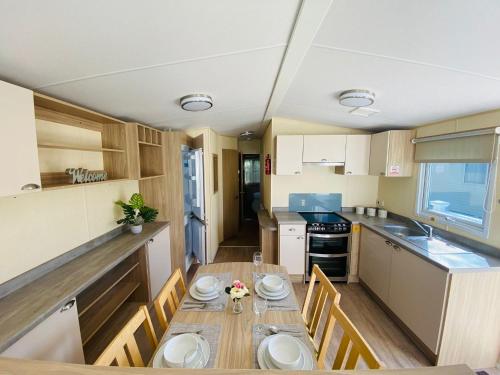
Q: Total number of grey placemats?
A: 4